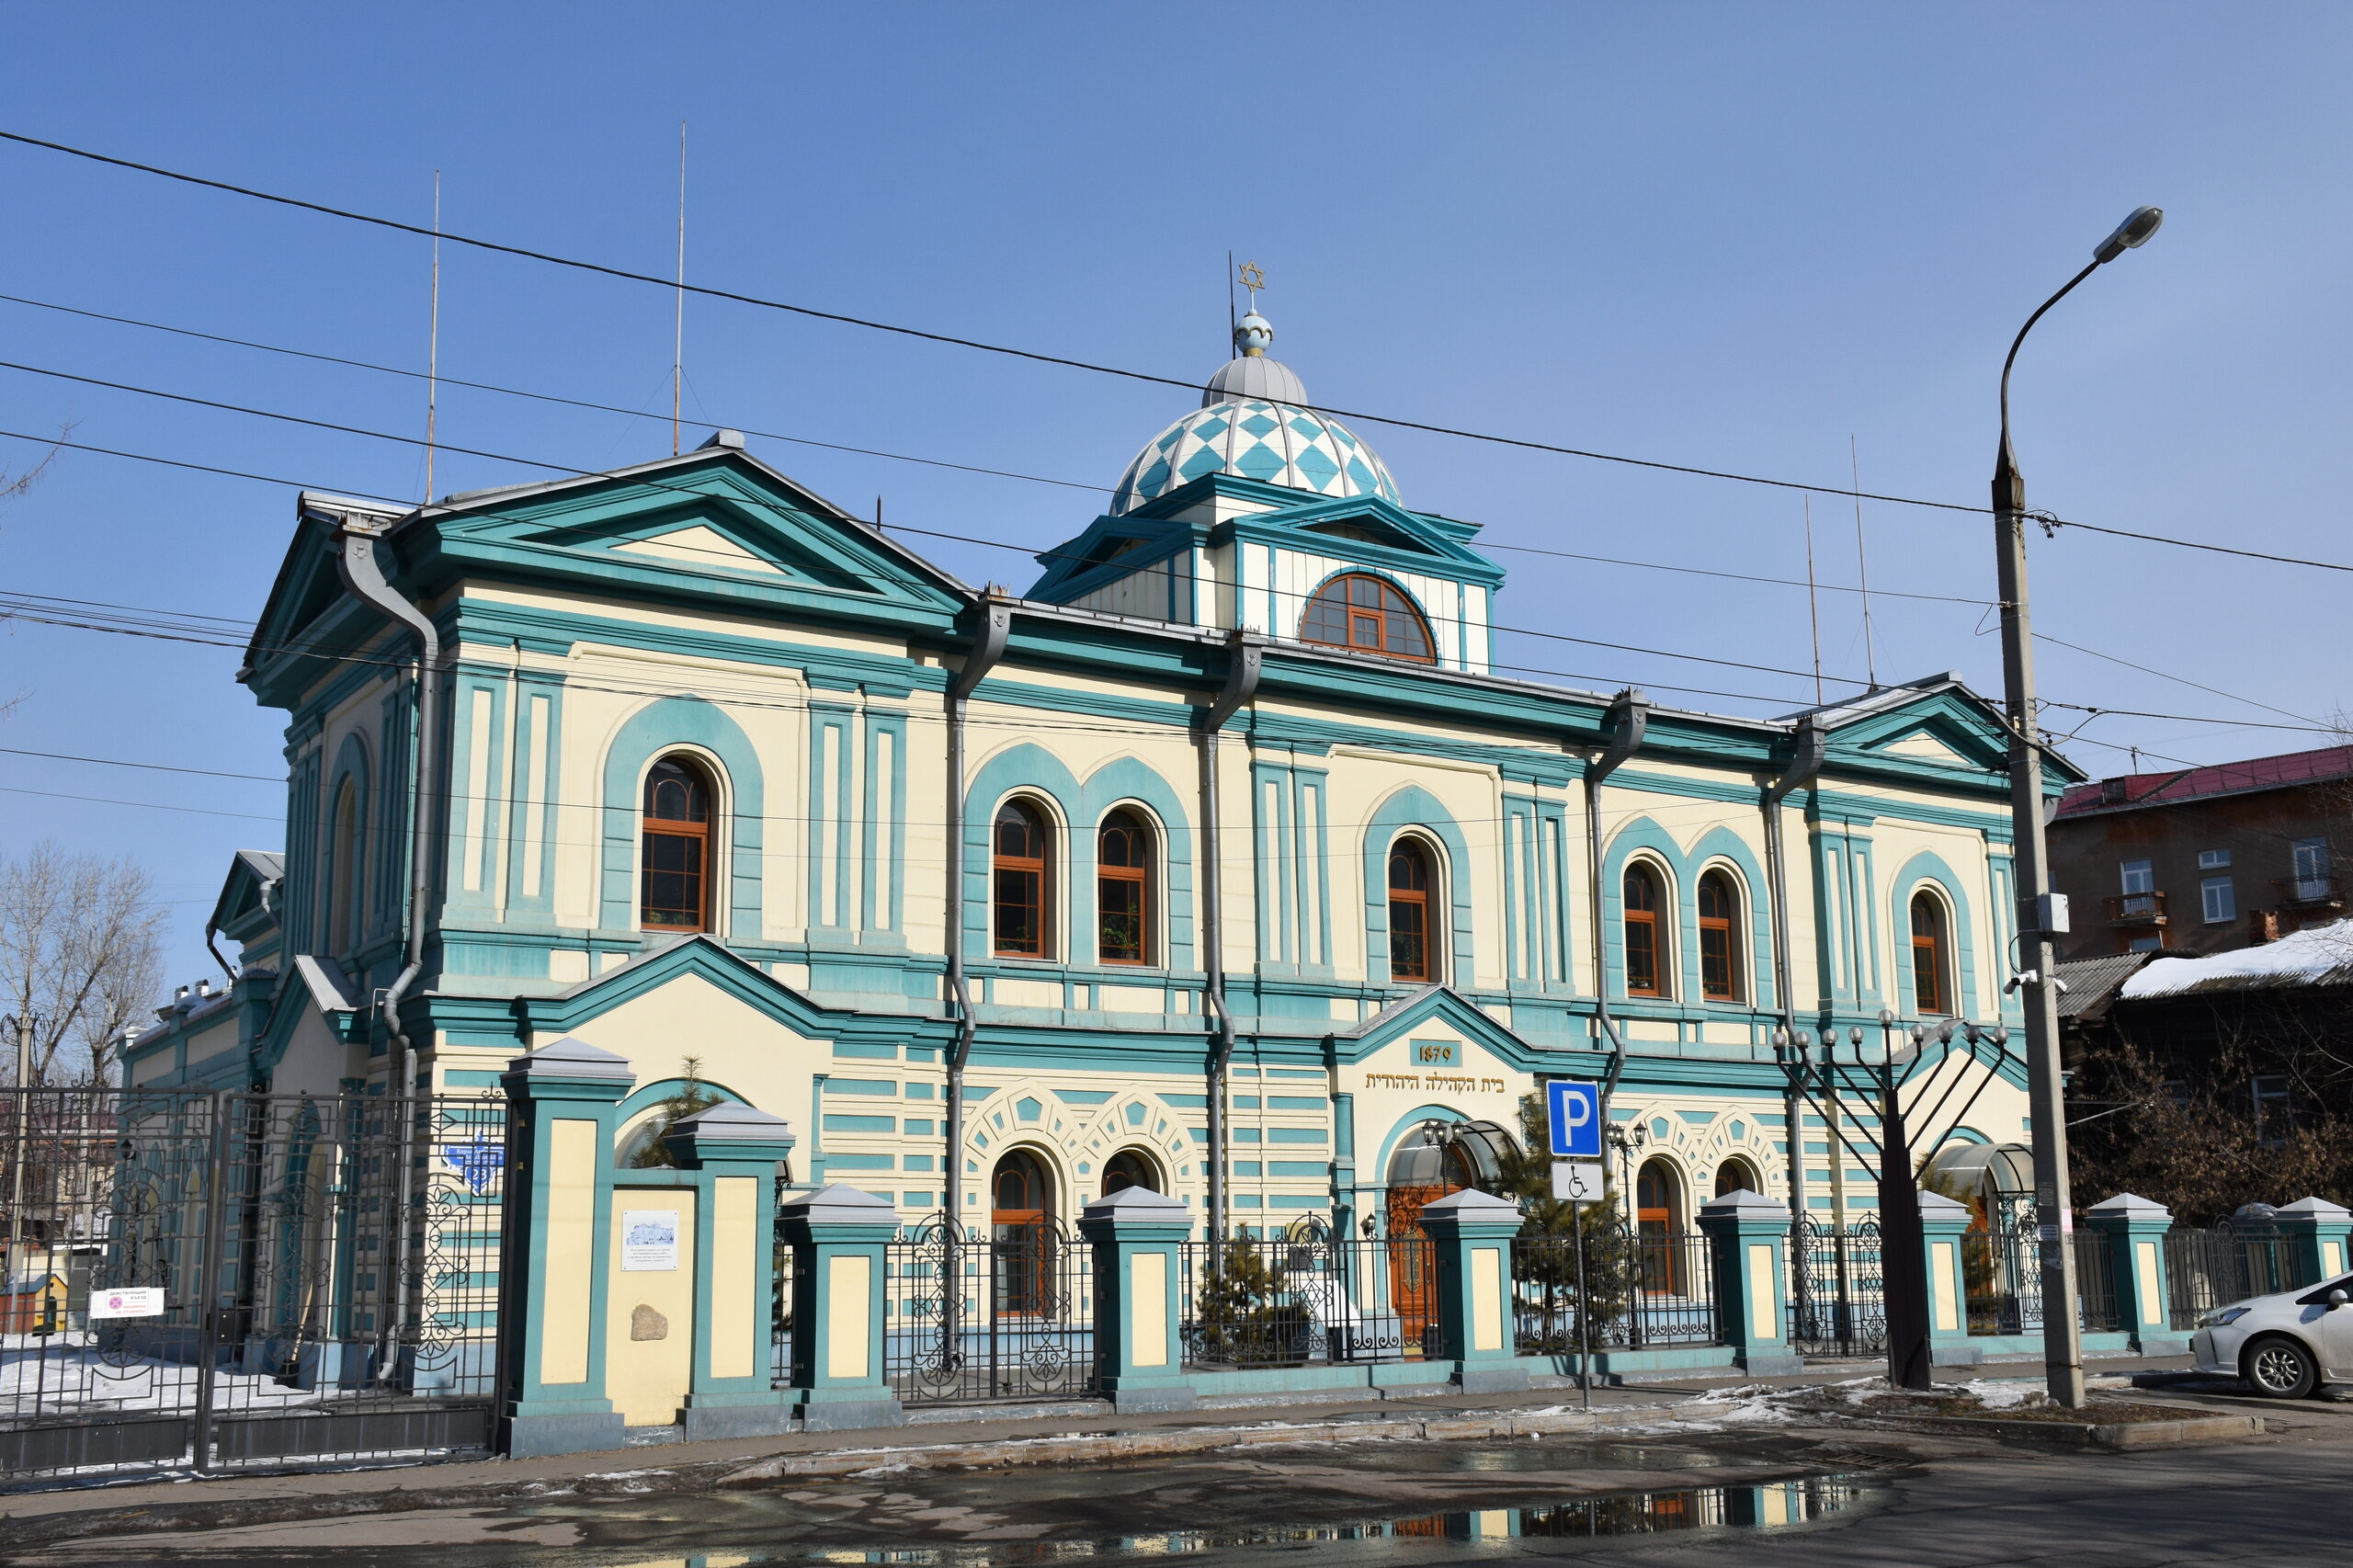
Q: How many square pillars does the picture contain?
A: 9